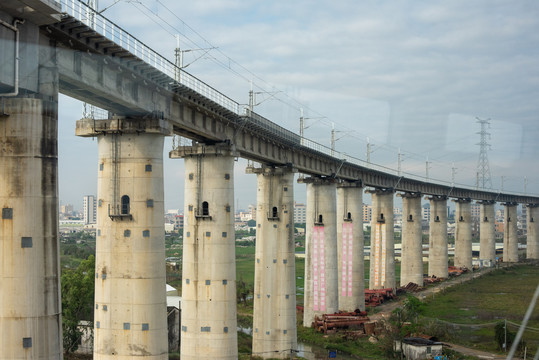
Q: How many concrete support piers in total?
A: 13